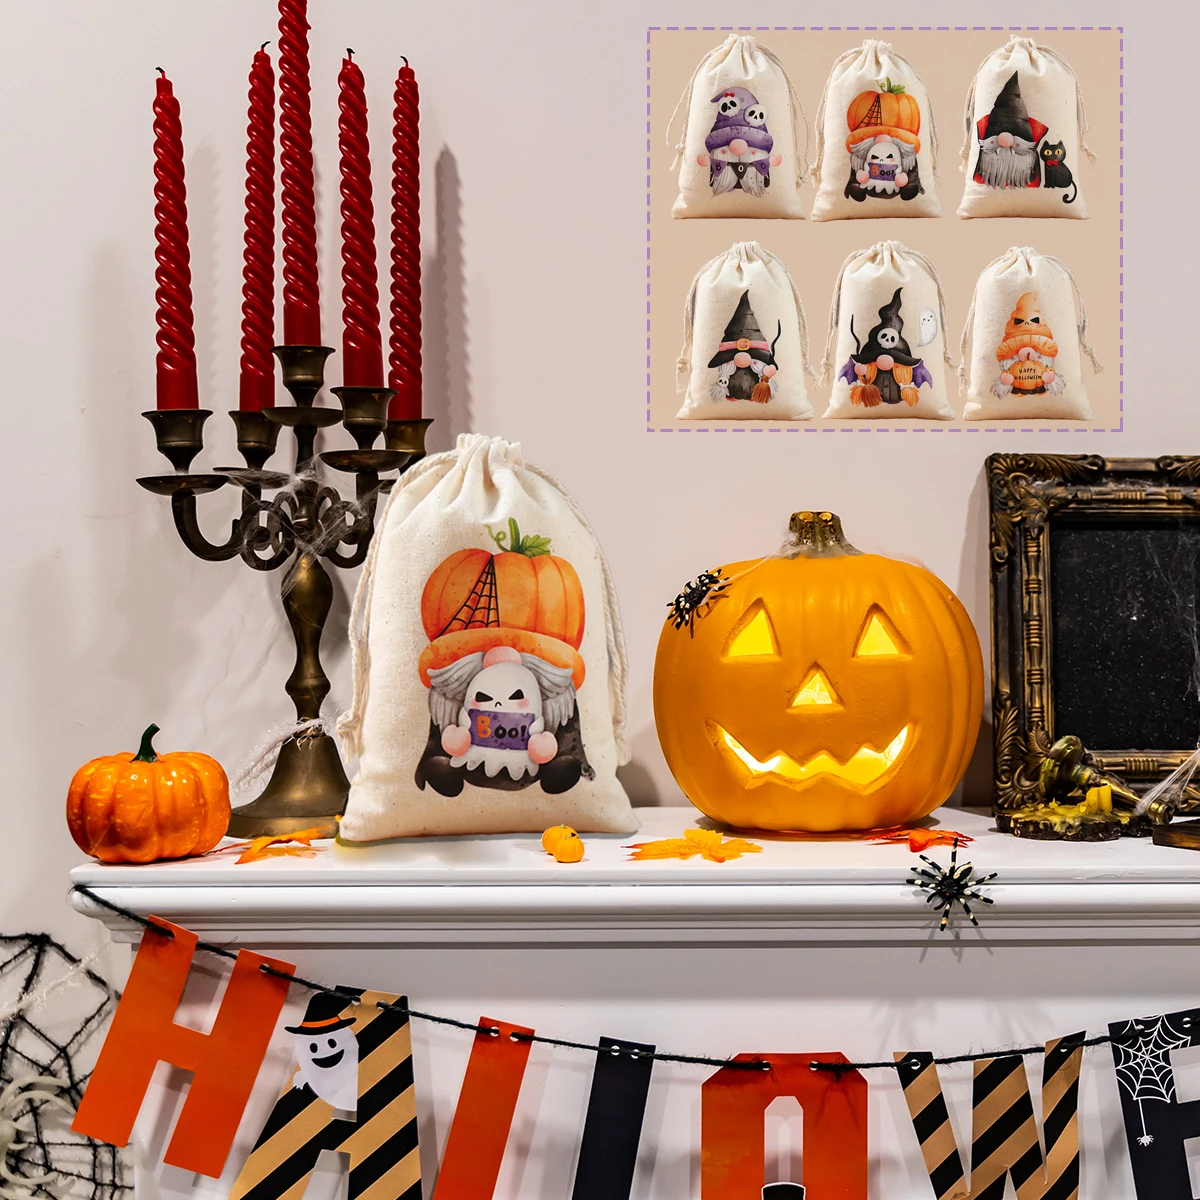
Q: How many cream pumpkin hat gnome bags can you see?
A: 2